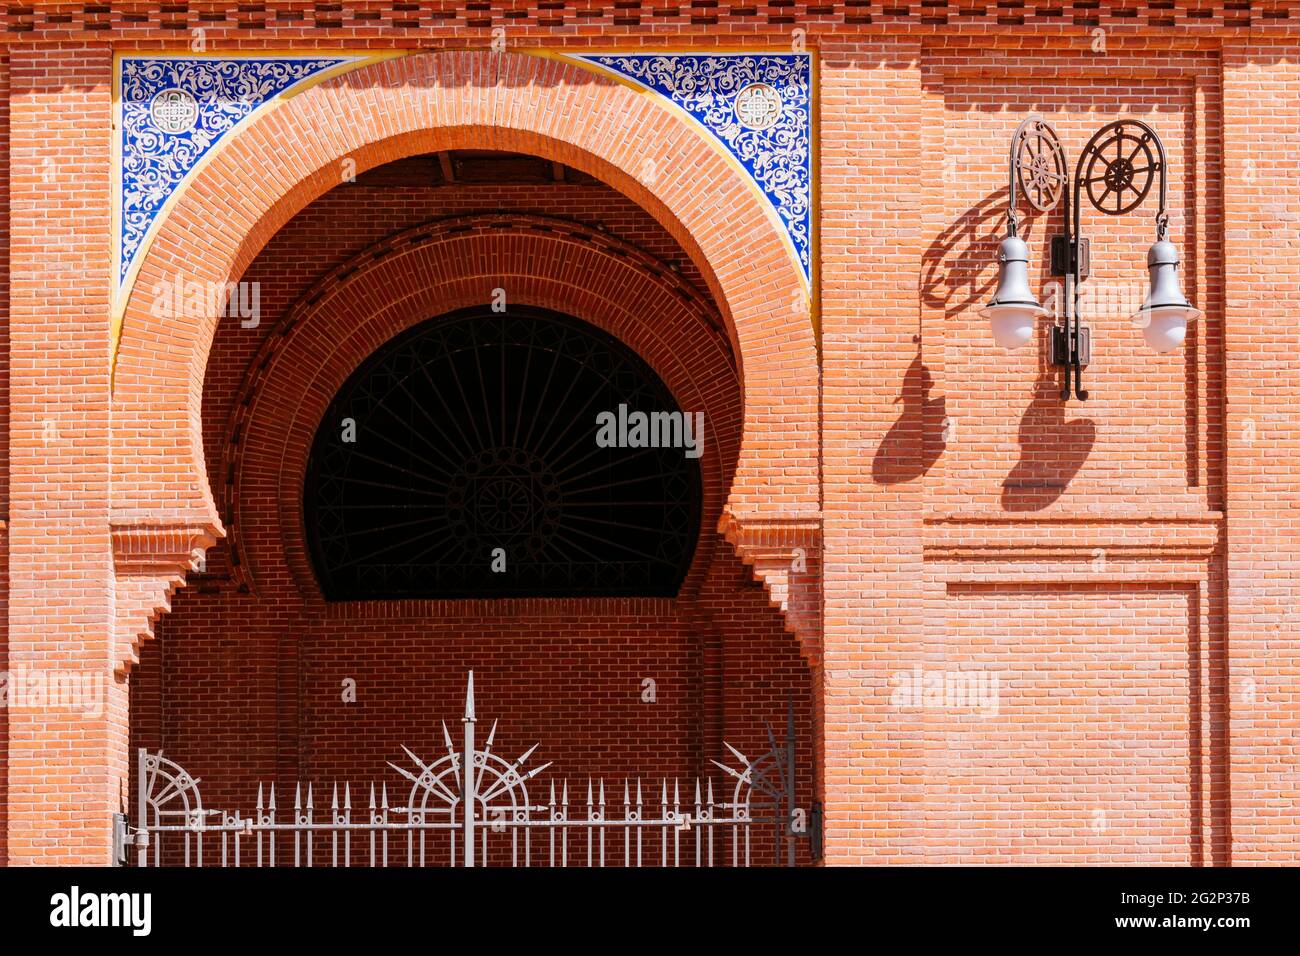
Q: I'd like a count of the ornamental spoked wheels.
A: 2